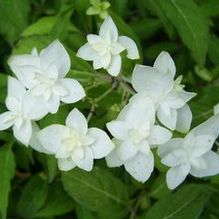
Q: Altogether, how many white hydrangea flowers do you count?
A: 7